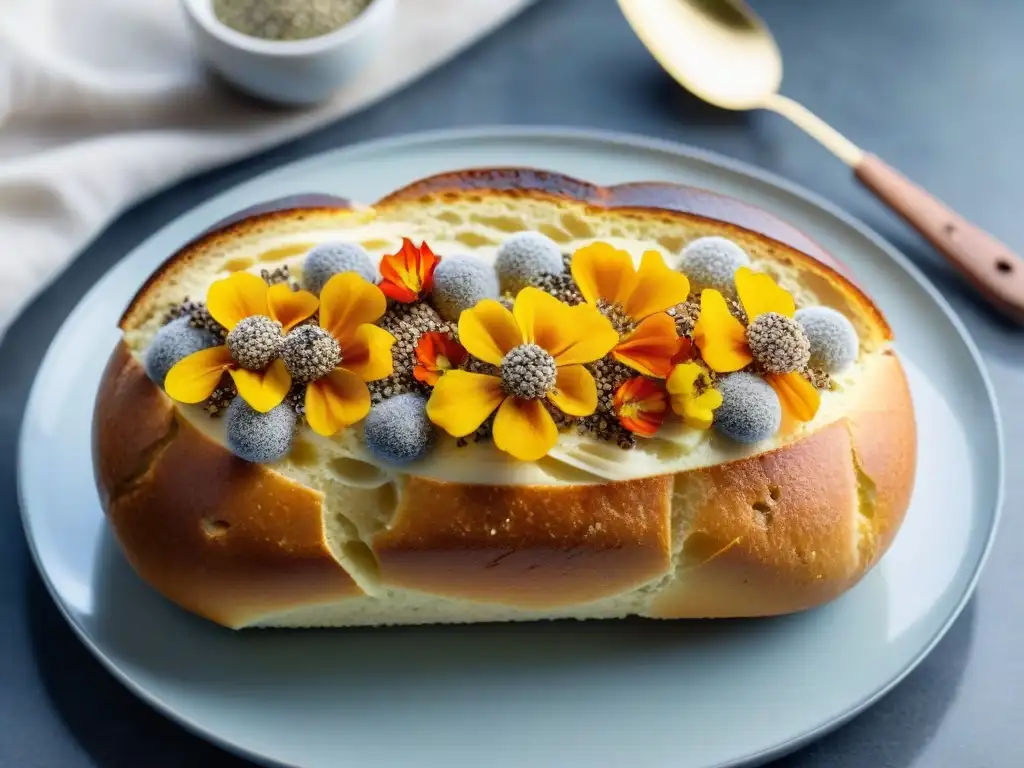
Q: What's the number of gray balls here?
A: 9